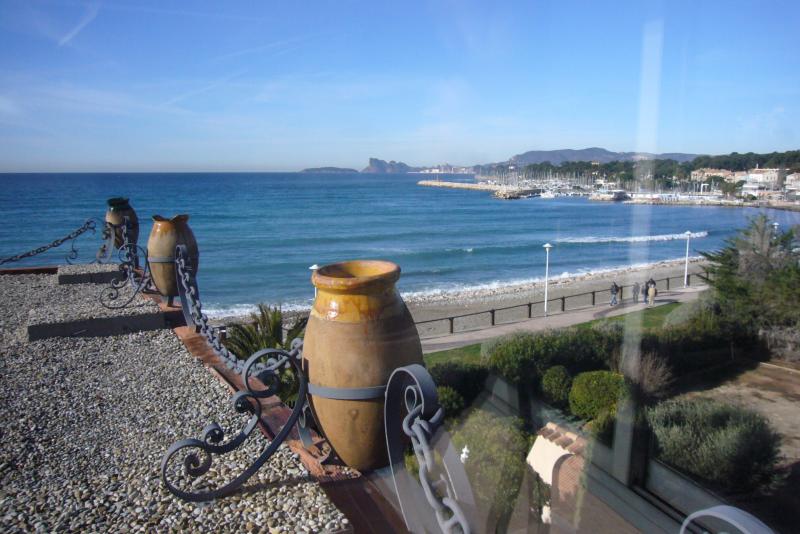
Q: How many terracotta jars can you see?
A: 3